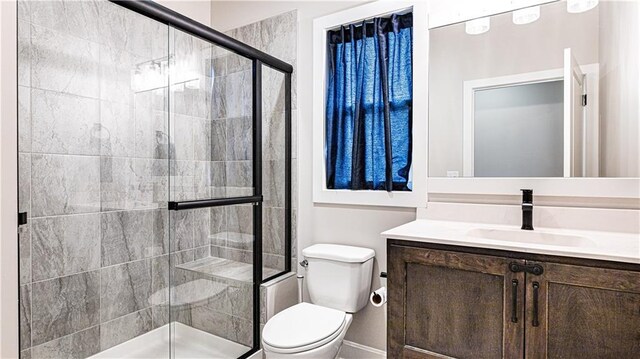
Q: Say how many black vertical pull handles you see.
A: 2